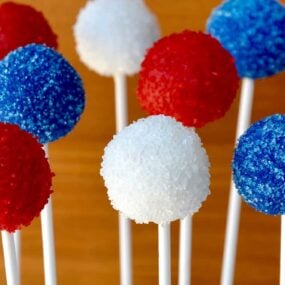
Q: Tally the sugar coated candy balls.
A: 8